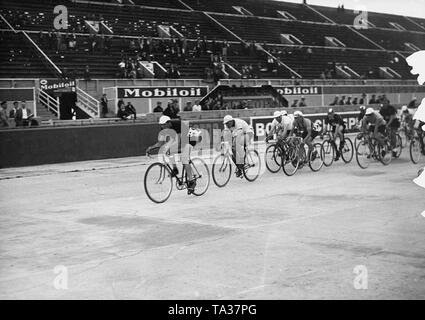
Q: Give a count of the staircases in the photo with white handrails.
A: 2